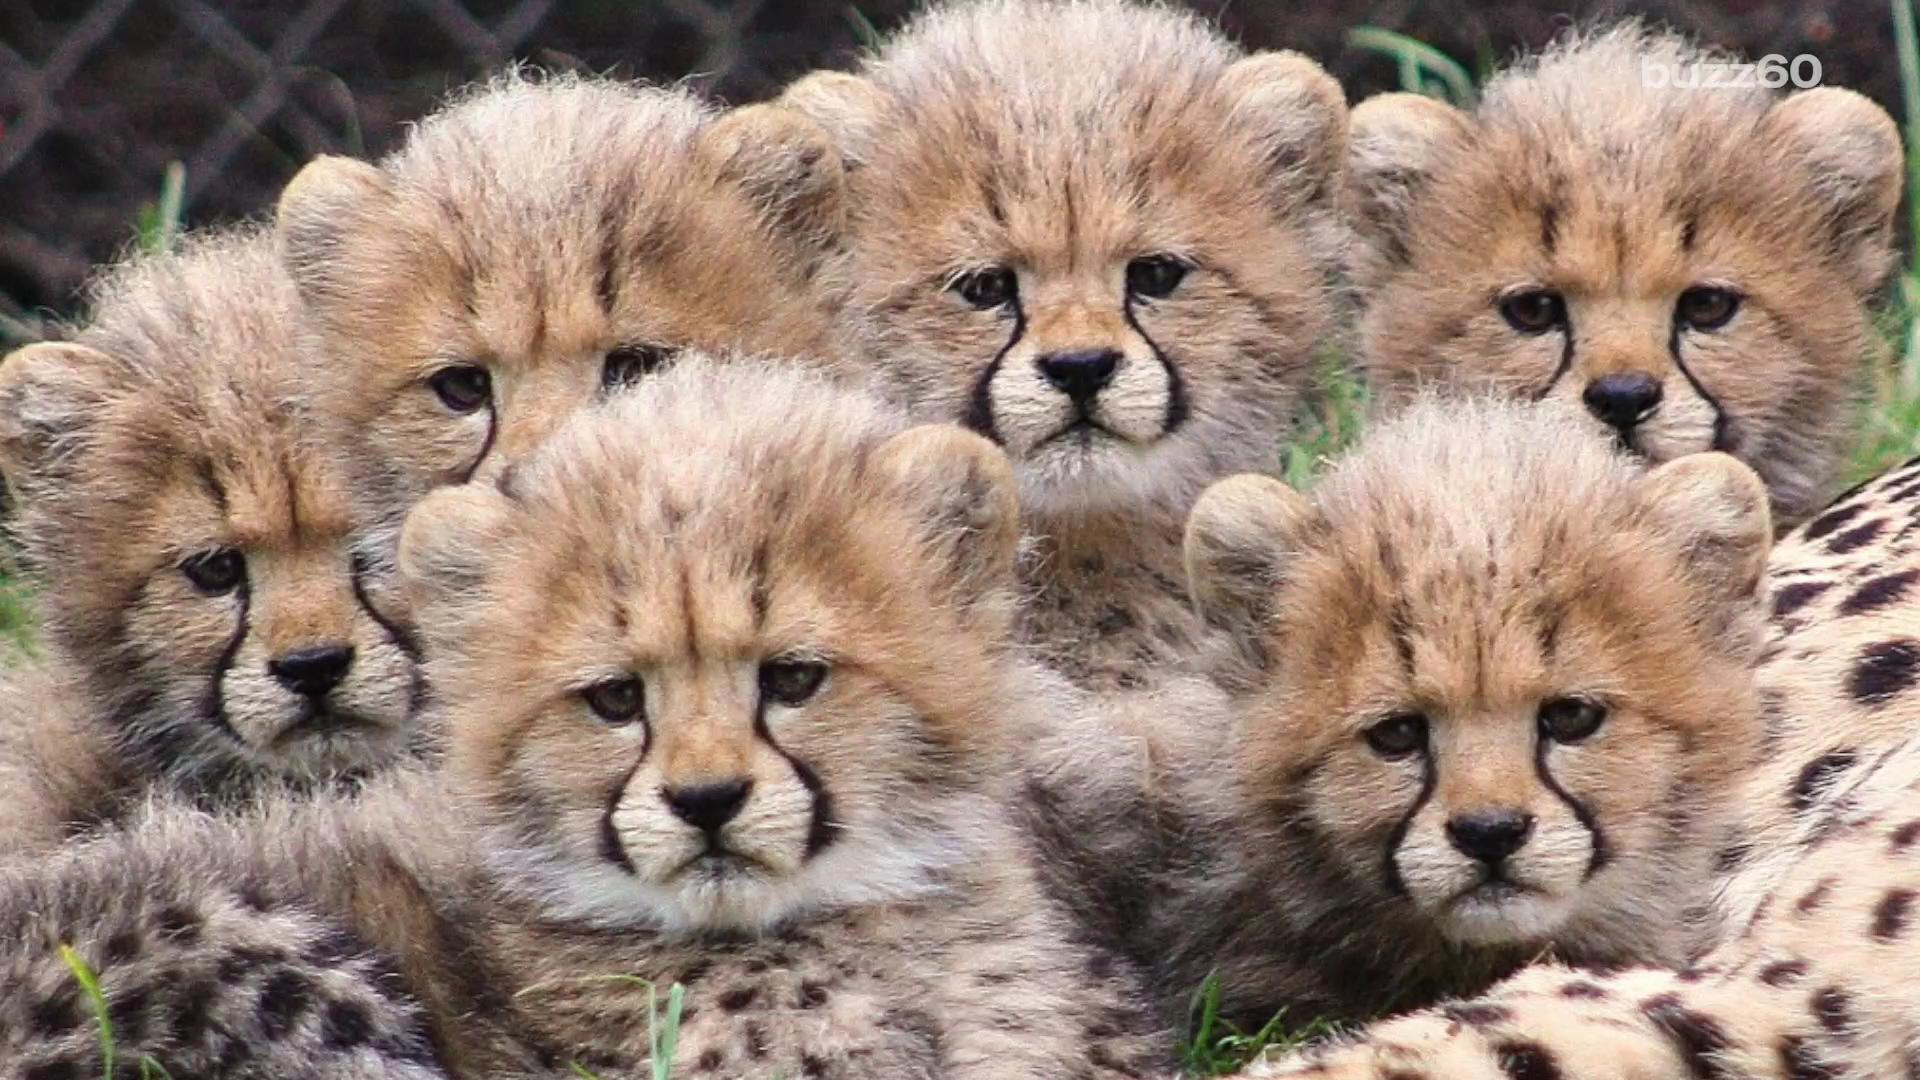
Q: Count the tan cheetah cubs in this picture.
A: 6